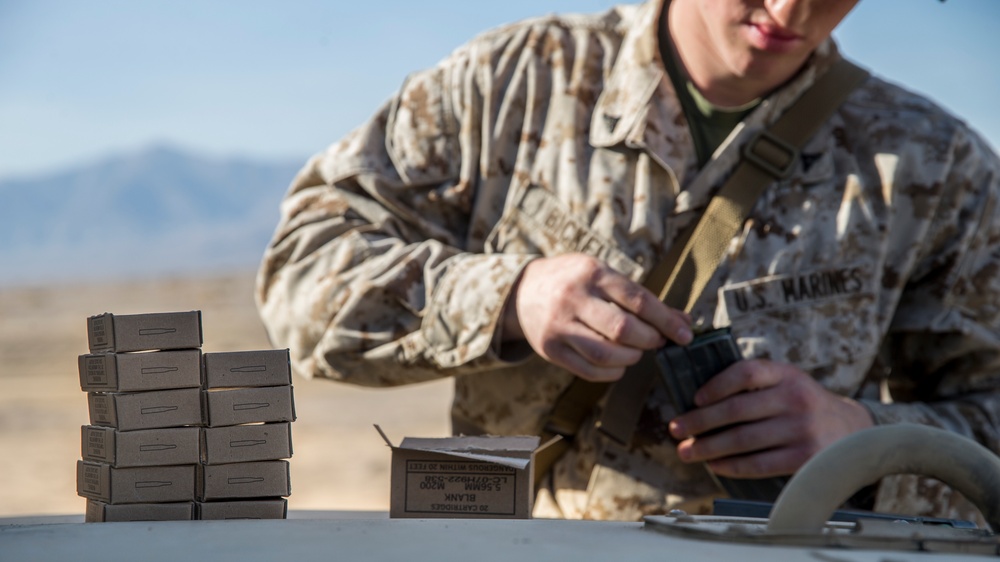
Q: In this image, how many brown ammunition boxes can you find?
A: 12